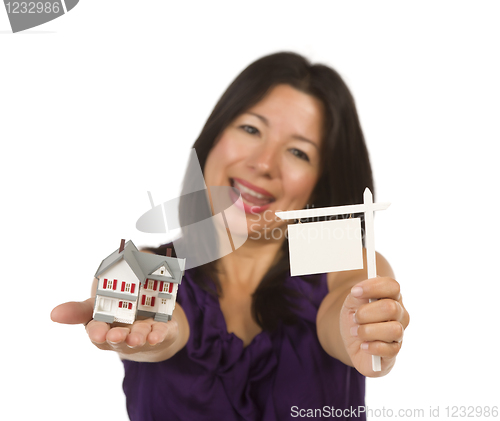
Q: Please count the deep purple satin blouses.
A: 1